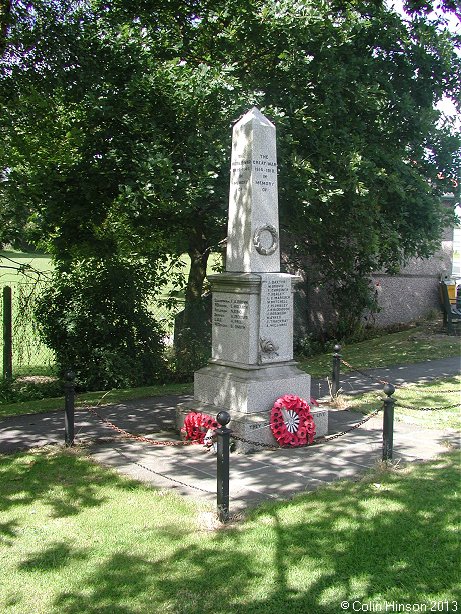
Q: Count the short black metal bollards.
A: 4